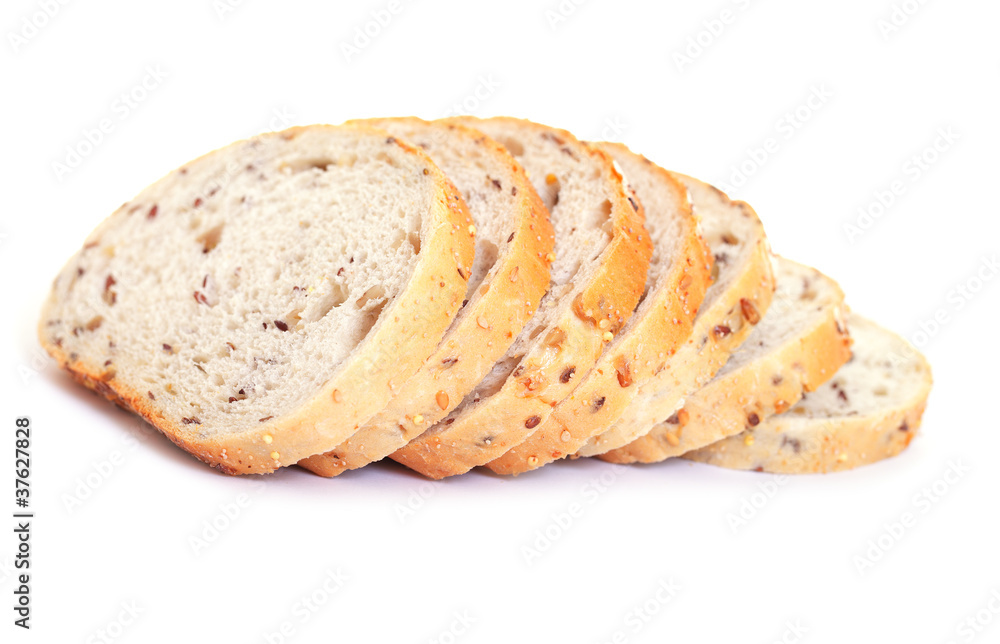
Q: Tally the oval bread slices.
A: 7